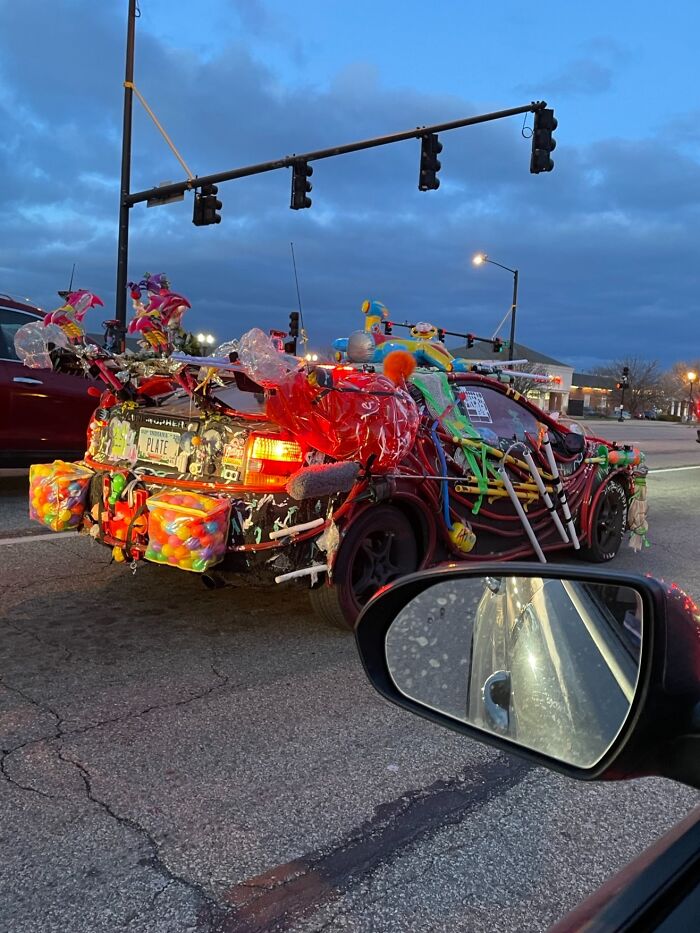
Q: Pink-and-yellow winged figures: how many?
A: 2